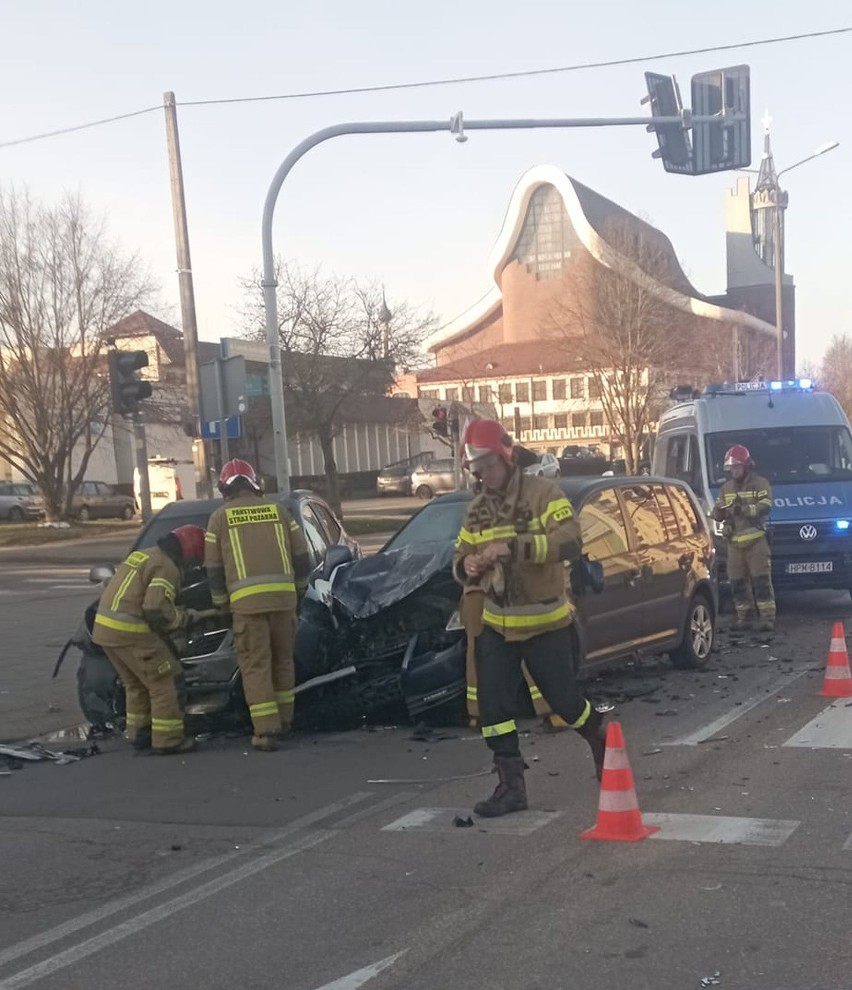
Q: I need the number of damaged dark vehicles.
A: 2